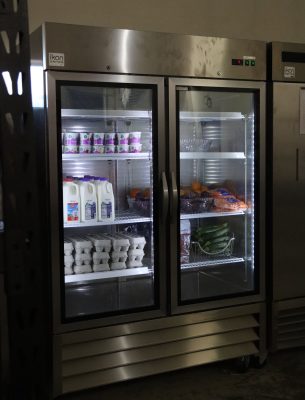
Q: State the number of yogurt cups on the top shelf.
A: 12